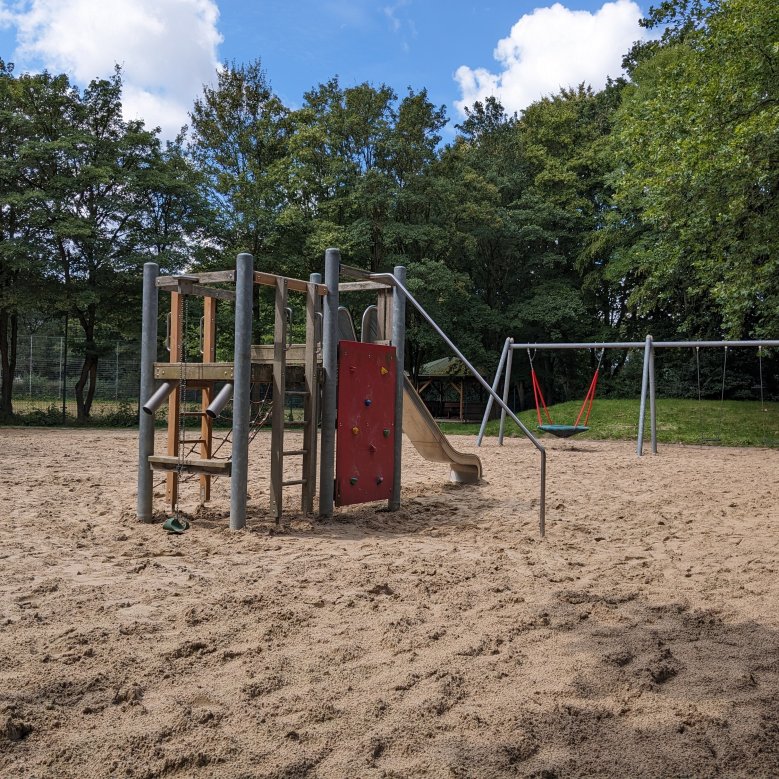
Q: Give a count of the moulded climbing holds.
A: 8